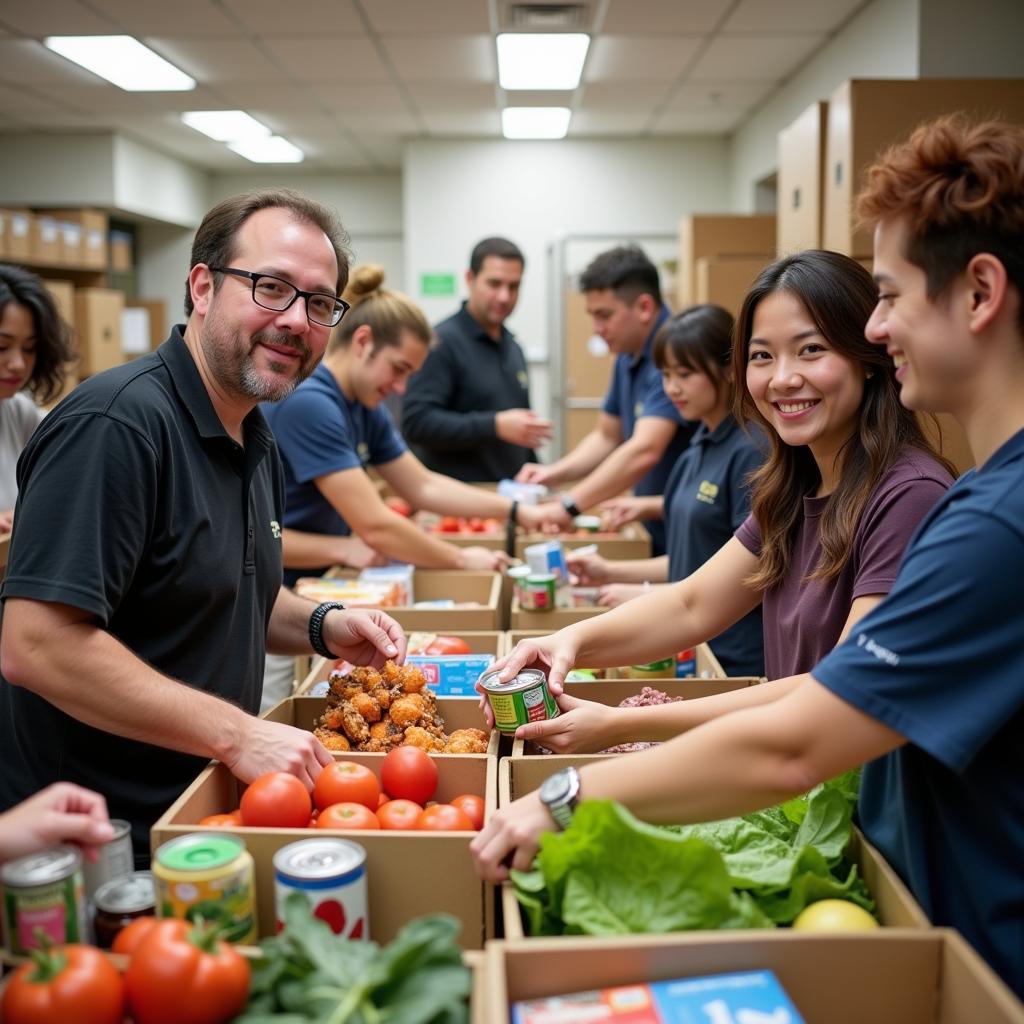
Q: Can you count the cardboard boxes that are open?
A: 12